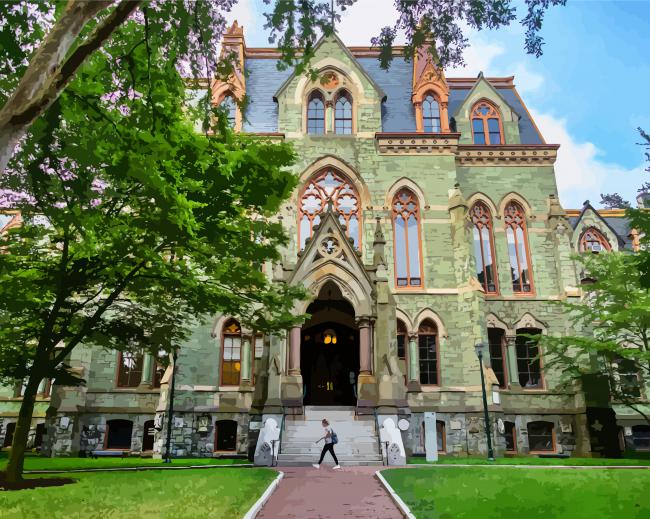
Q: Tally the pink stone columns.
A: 2